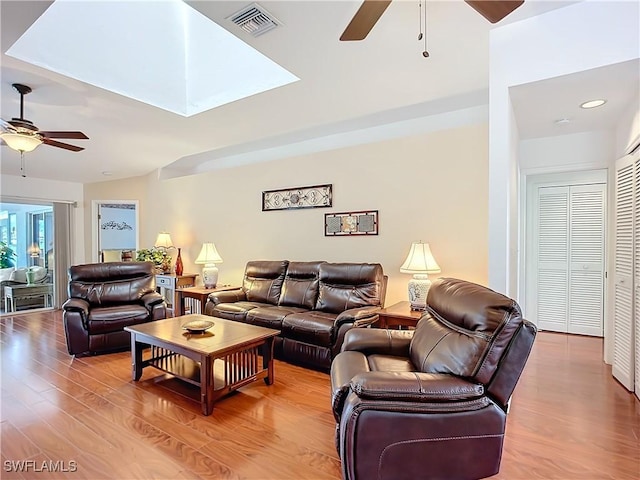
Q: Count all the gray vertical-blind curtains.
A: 1